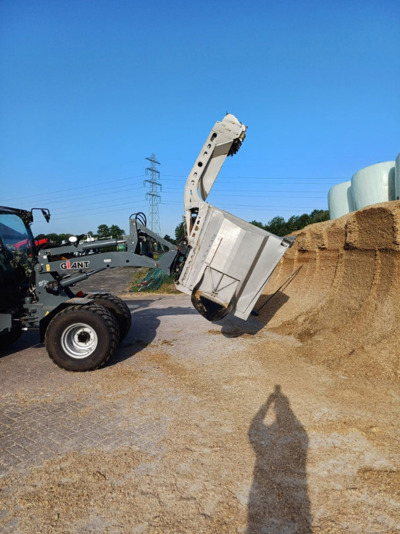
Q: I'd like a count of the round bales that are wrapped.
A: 3